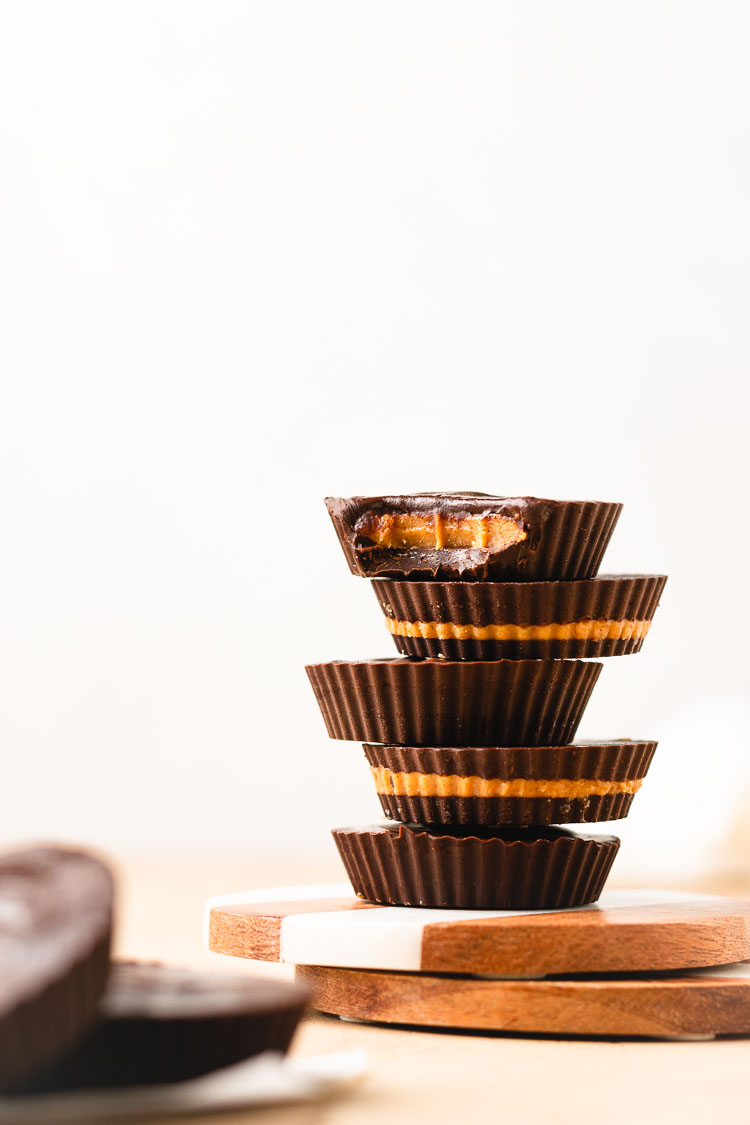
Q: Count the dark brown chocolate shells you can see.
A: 7